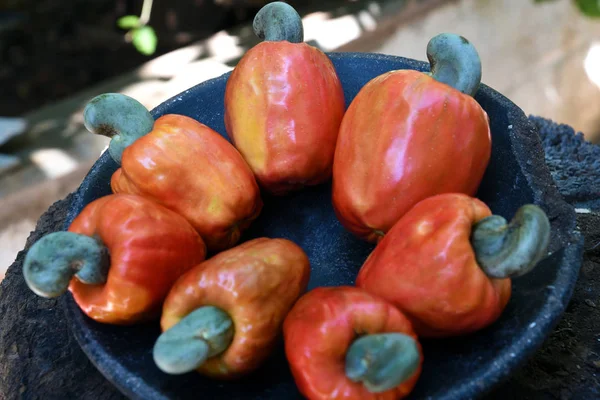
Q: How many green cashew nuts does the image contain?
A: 7